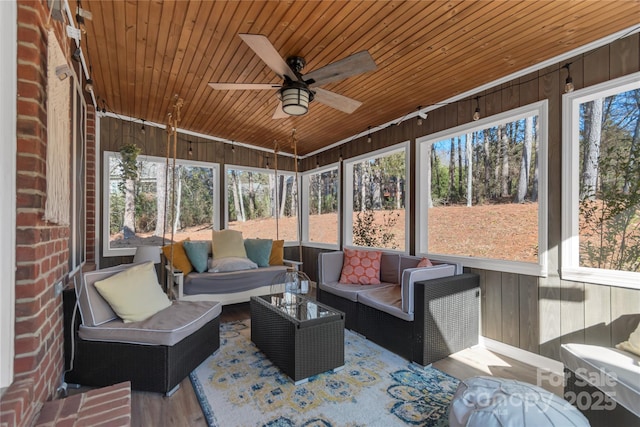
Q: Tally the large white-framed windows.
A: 6